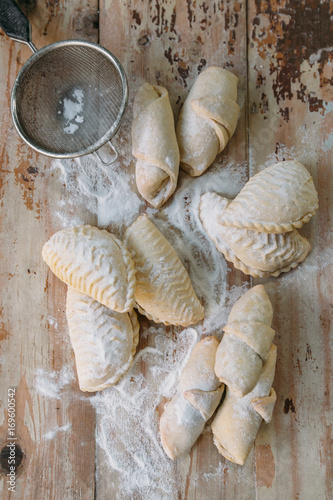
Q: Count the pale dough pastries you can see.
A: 10